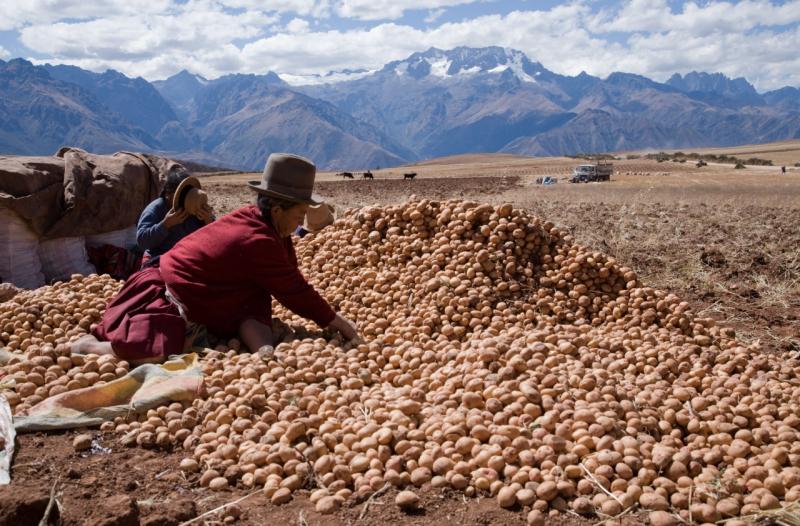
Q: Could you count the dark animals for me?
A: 3